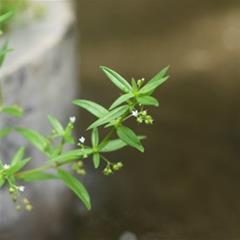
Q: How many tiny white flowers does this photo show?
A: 5